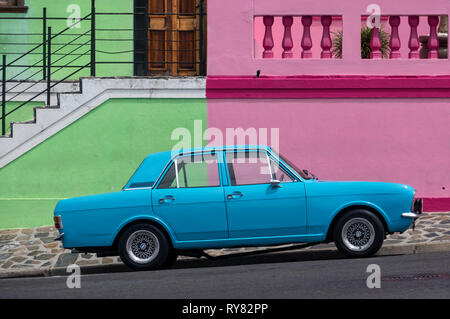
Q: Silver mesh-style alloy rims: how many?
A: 2